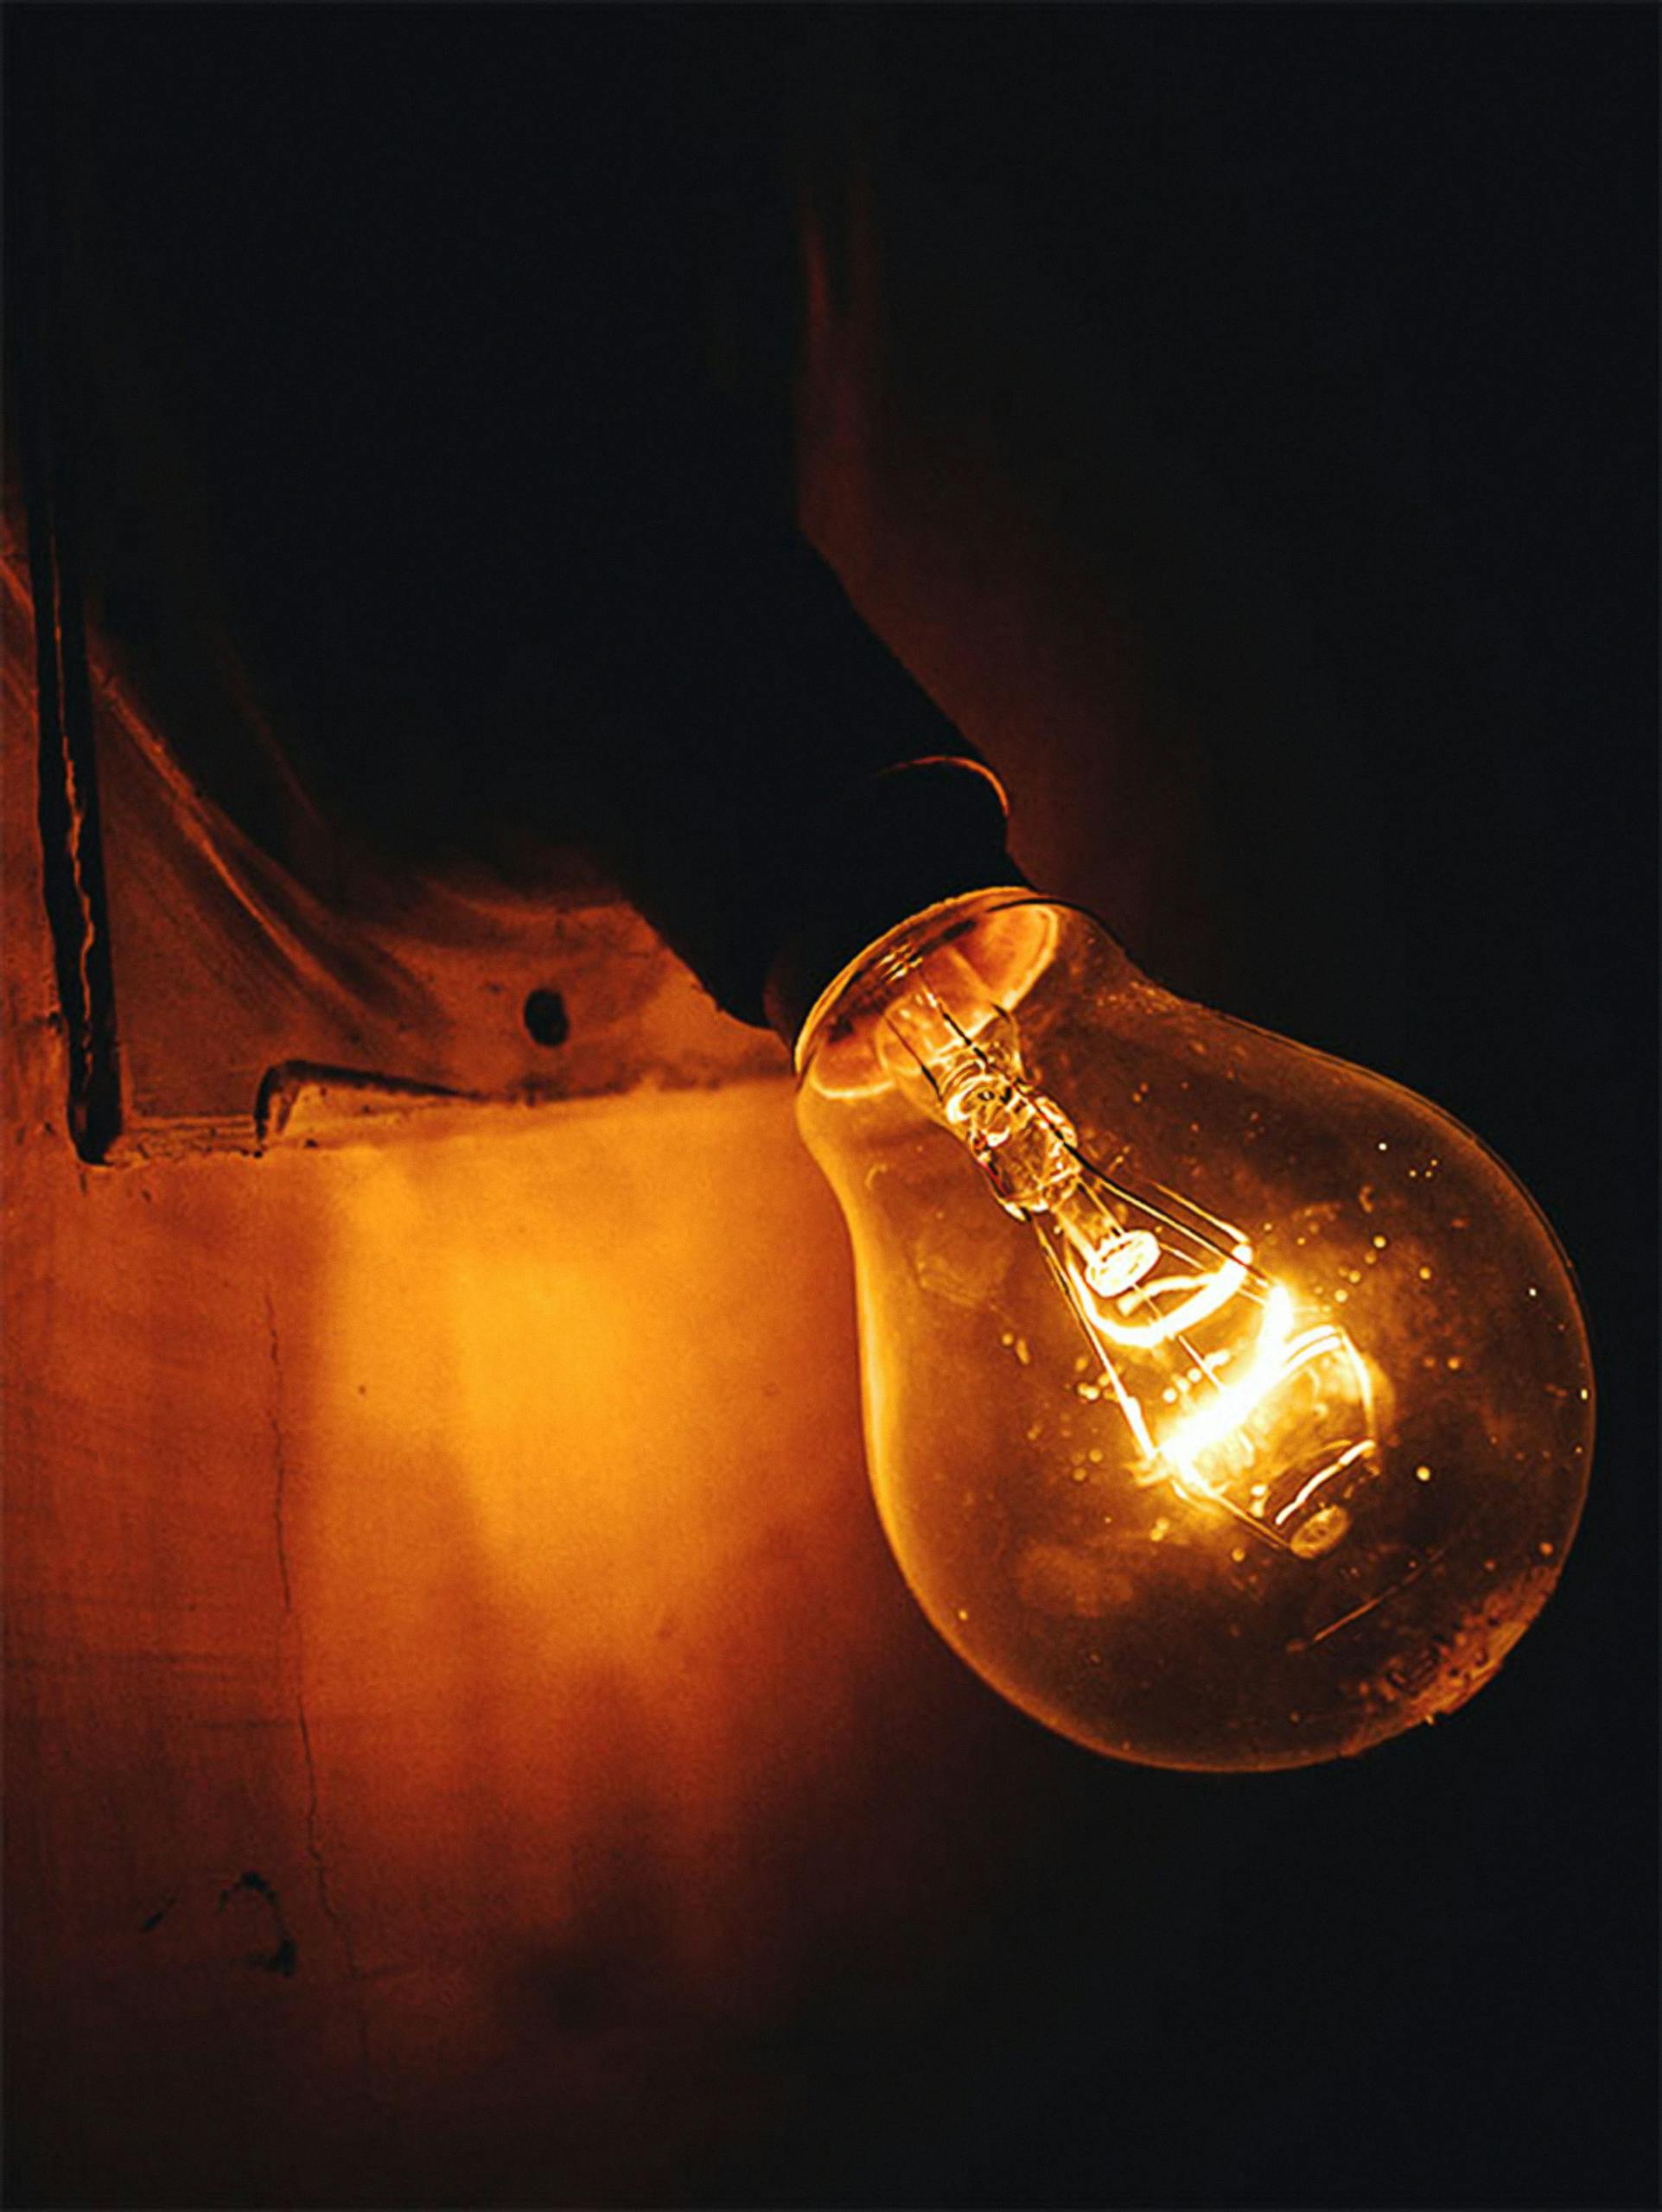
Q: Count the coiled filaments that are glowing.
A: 1